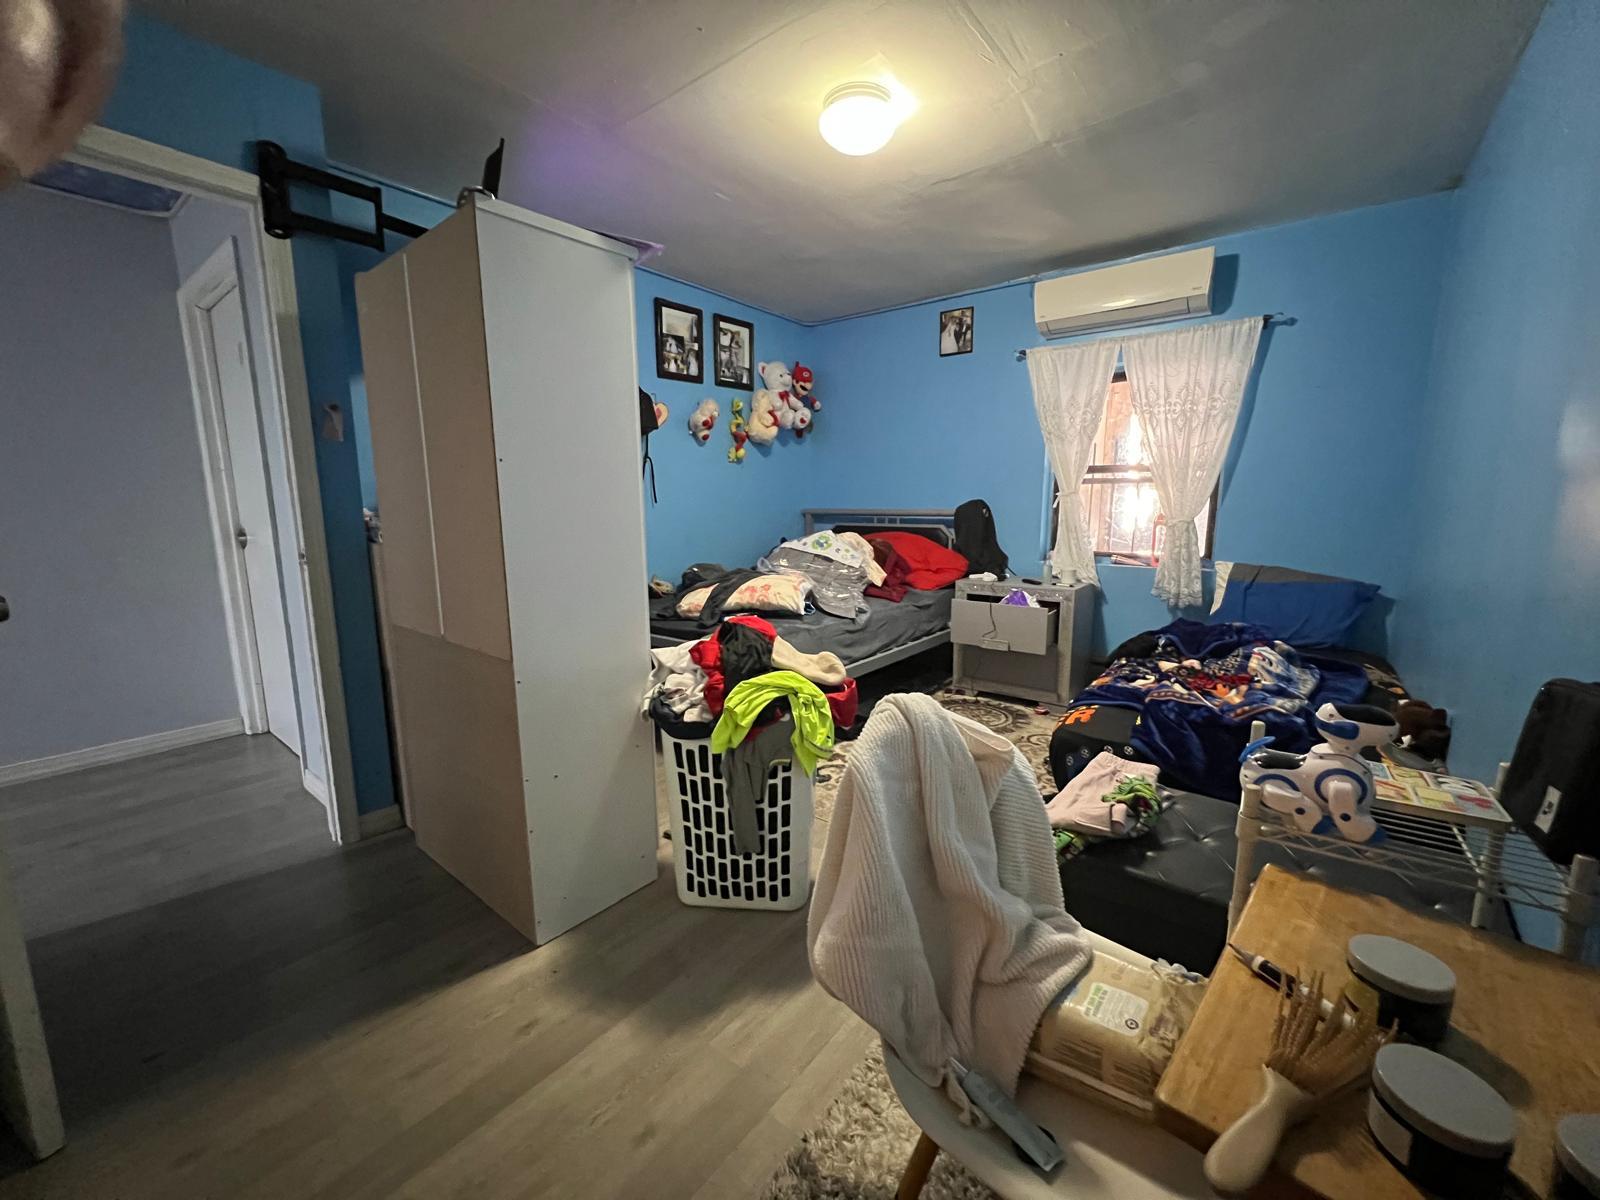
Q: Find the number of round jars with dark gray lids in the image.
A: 3